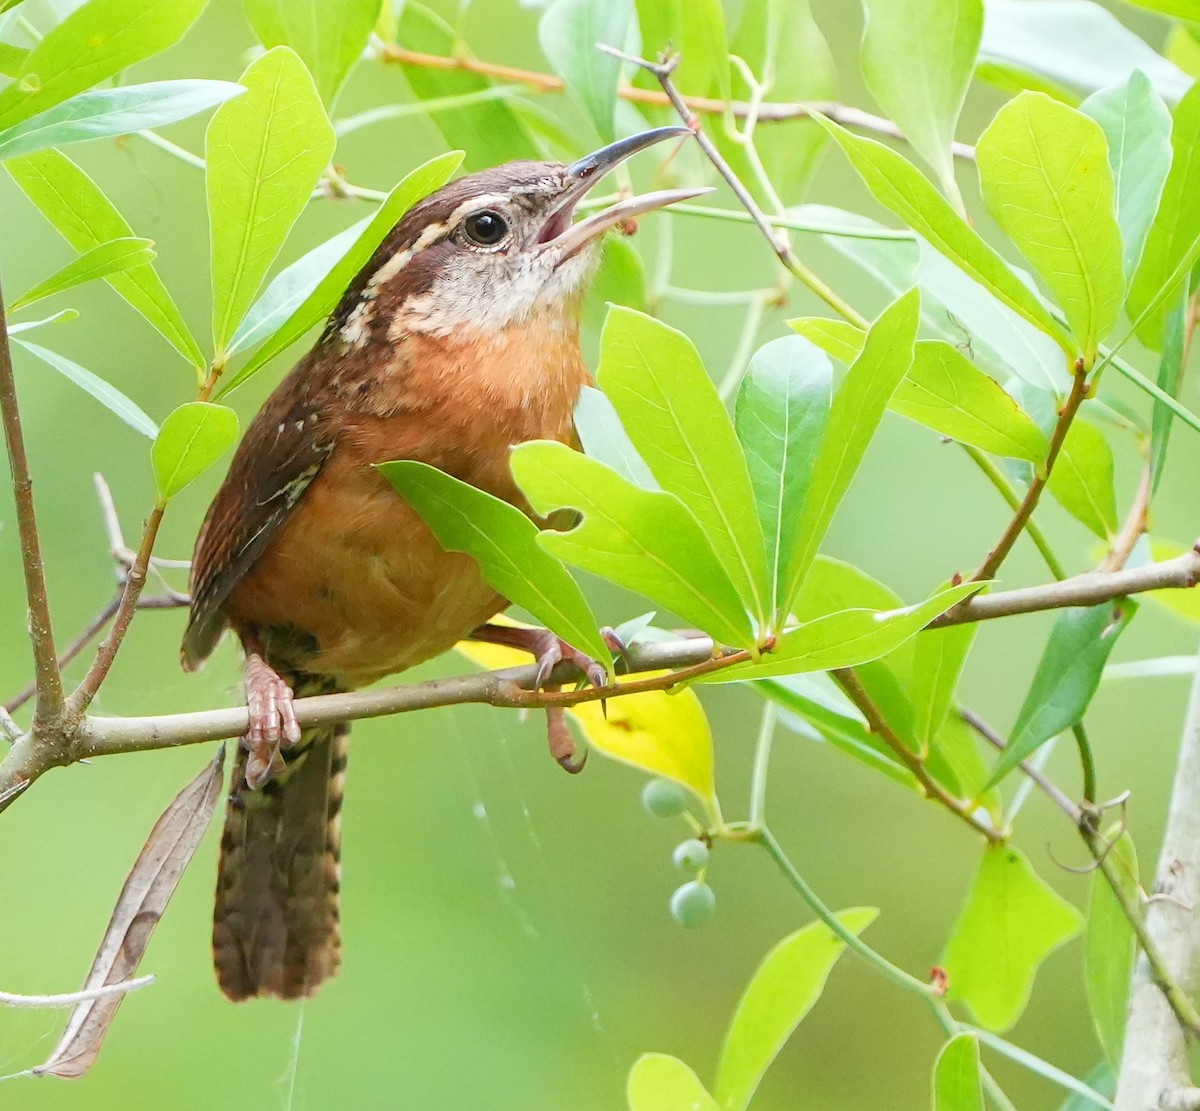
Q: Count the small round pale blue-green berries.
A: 3